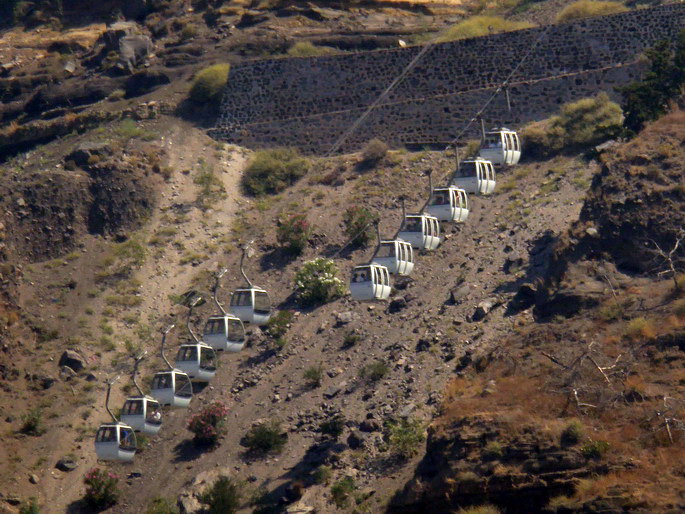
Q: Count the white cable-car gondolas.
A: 12